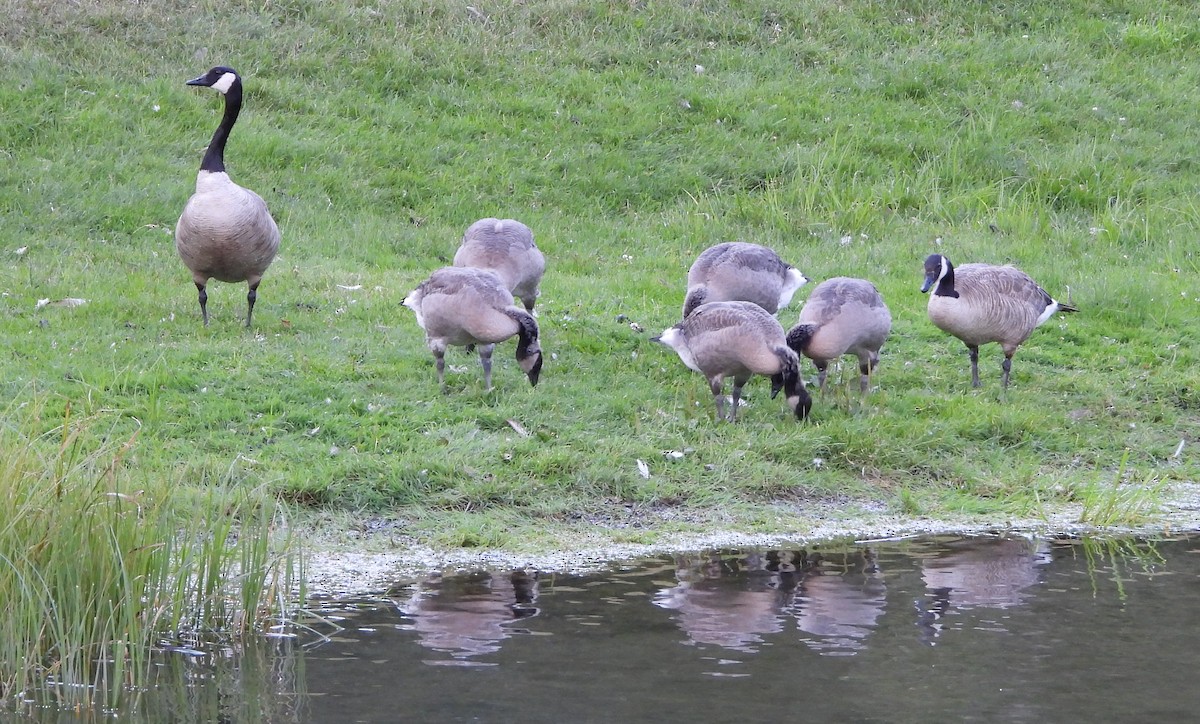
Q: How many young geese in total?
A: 5